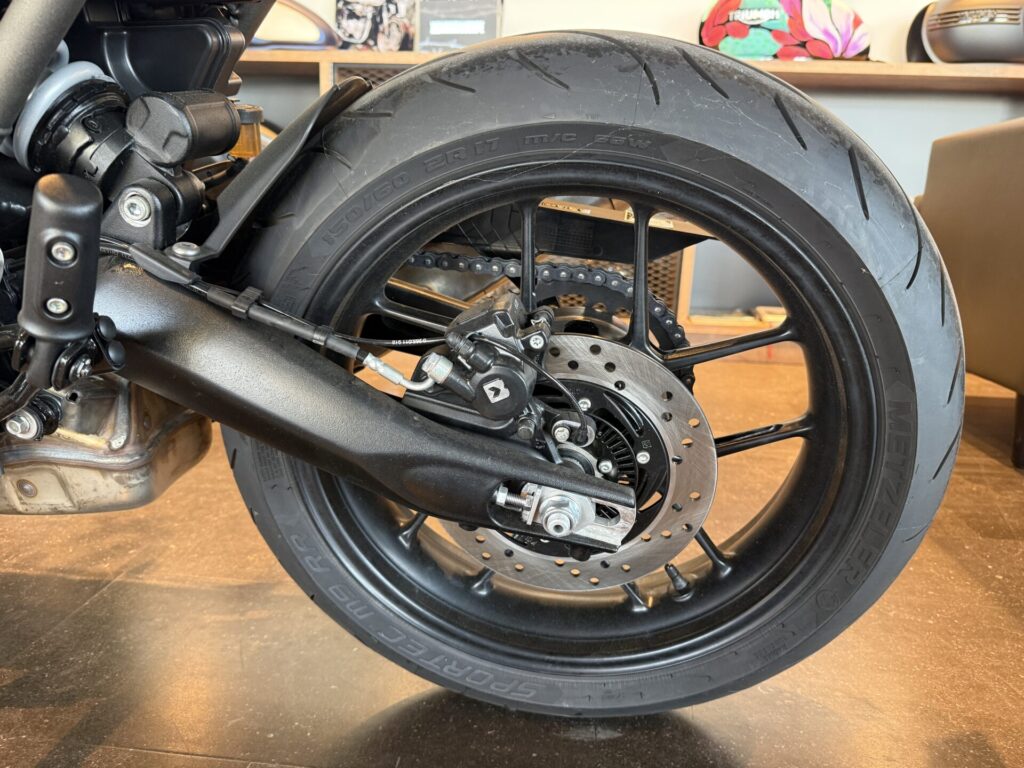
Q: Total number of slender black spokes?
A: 9